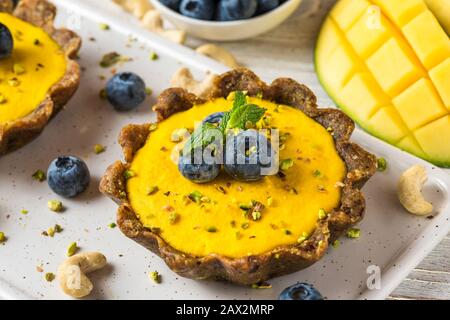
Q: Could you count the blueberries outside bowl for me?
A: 7